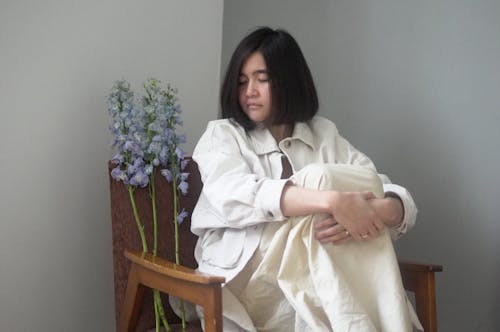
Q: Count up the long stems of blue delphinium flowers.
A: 3